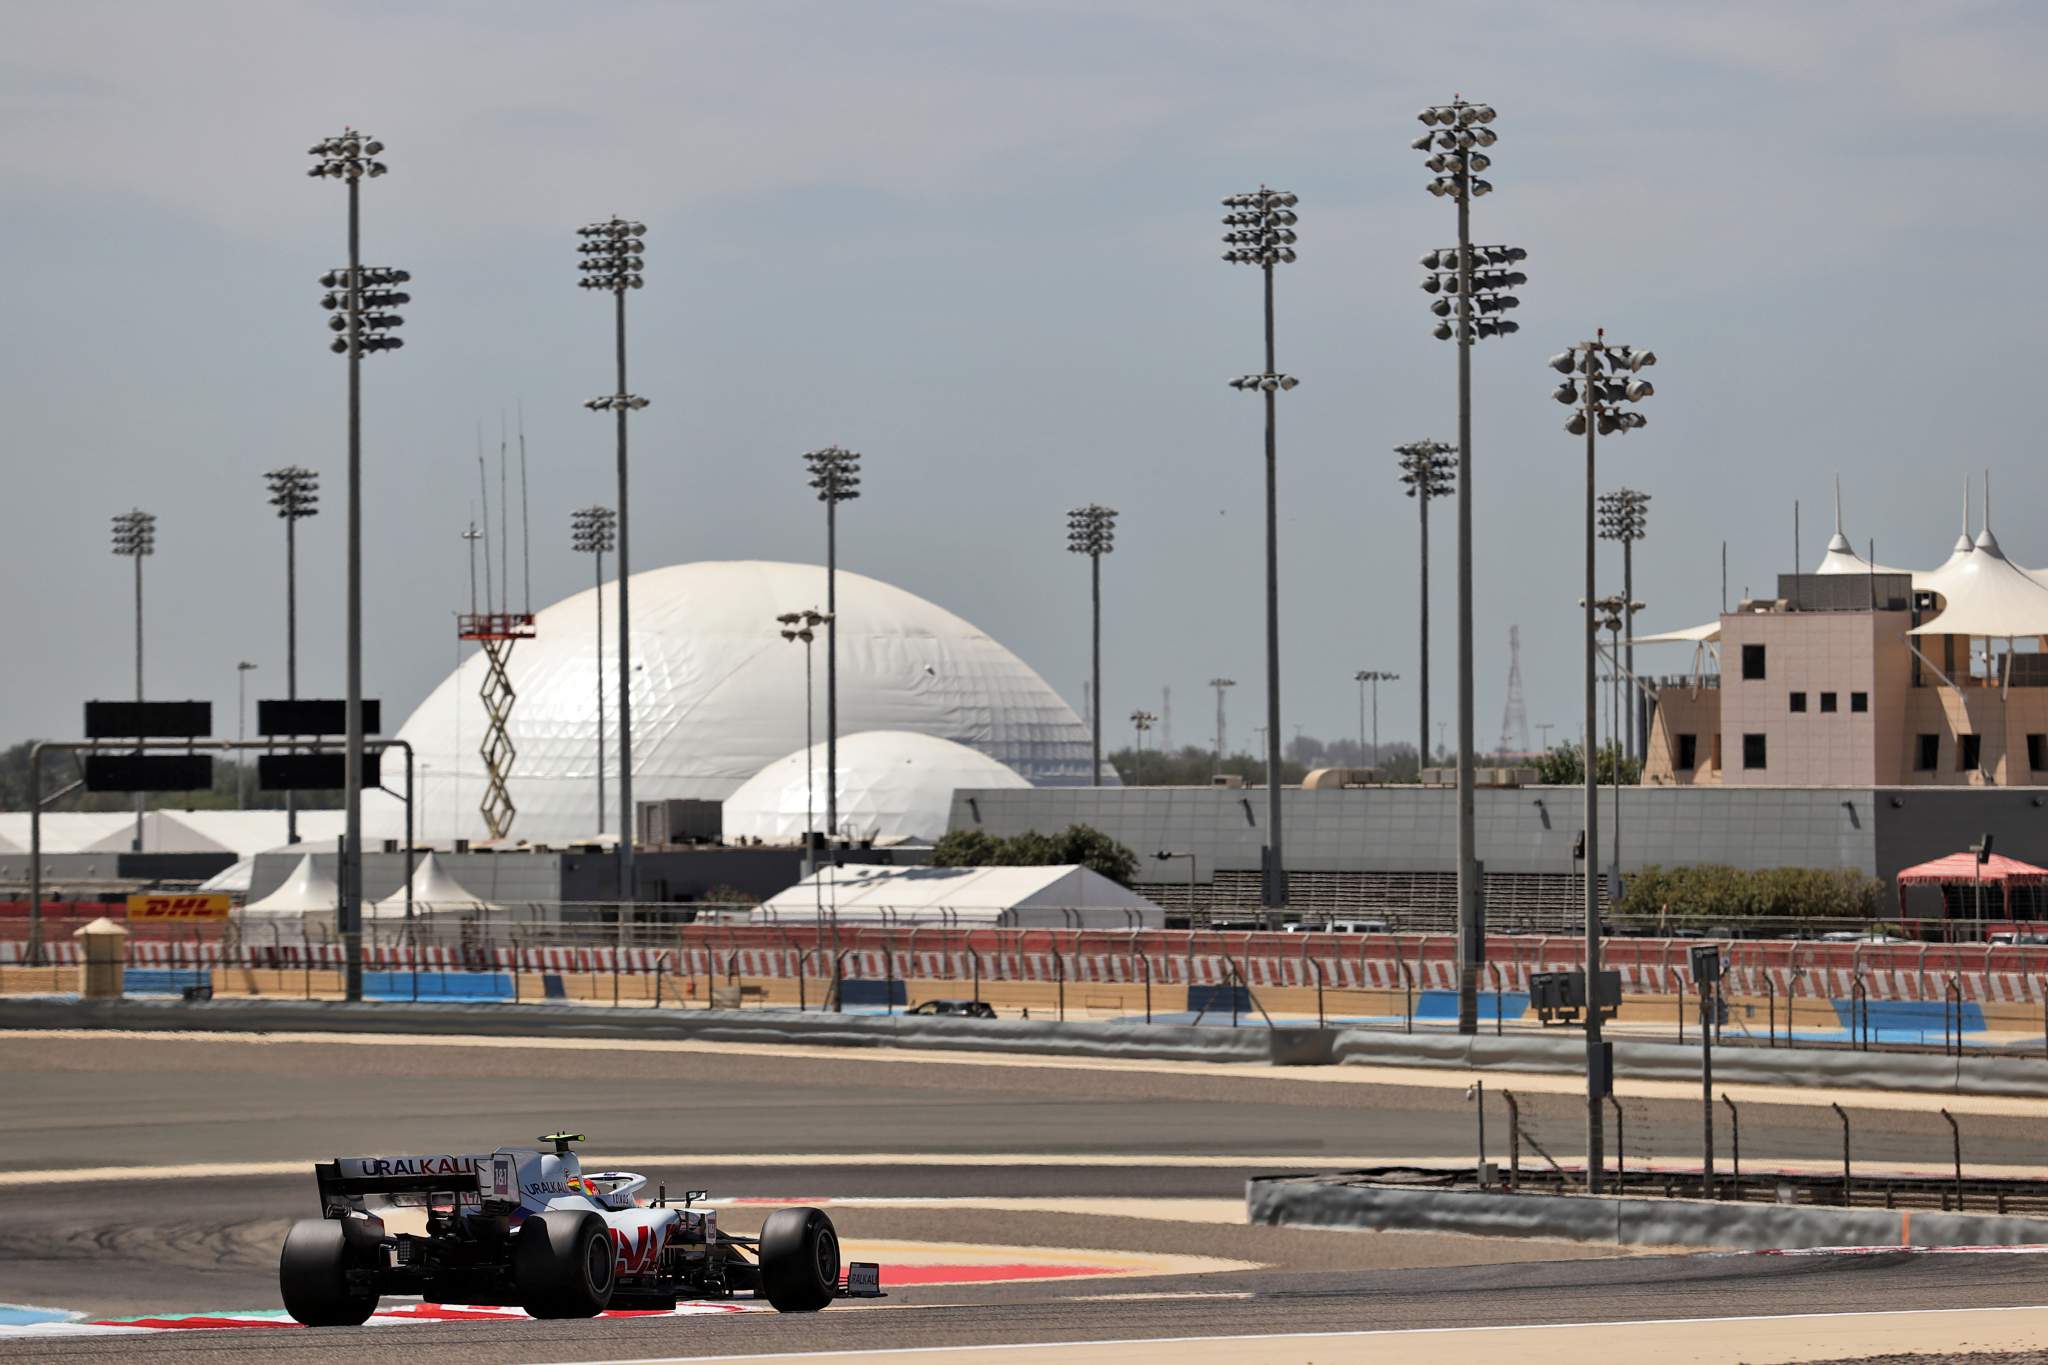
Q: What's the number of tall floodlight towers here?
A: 12